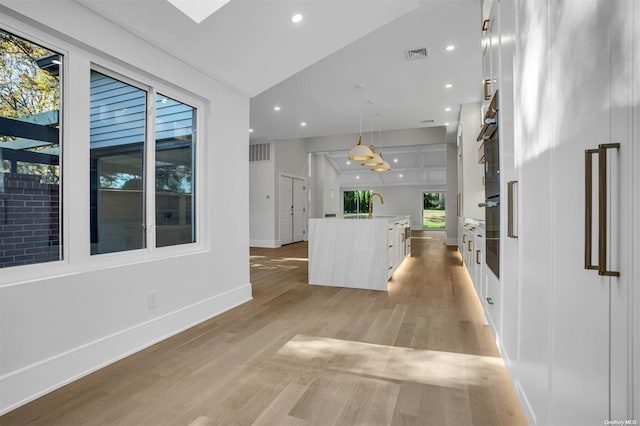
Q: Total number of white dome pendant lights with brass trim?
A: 3